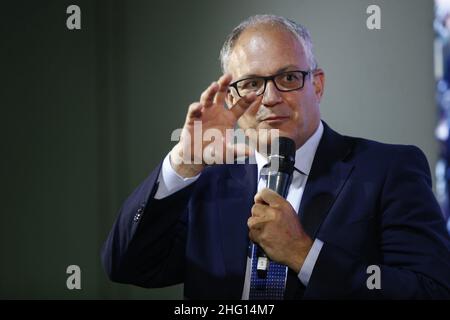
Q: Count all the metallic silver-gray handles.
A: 1